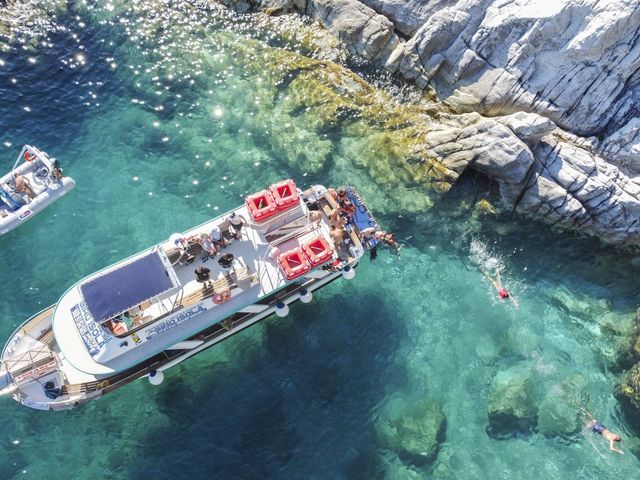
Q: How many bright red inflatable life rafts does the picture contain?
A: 4